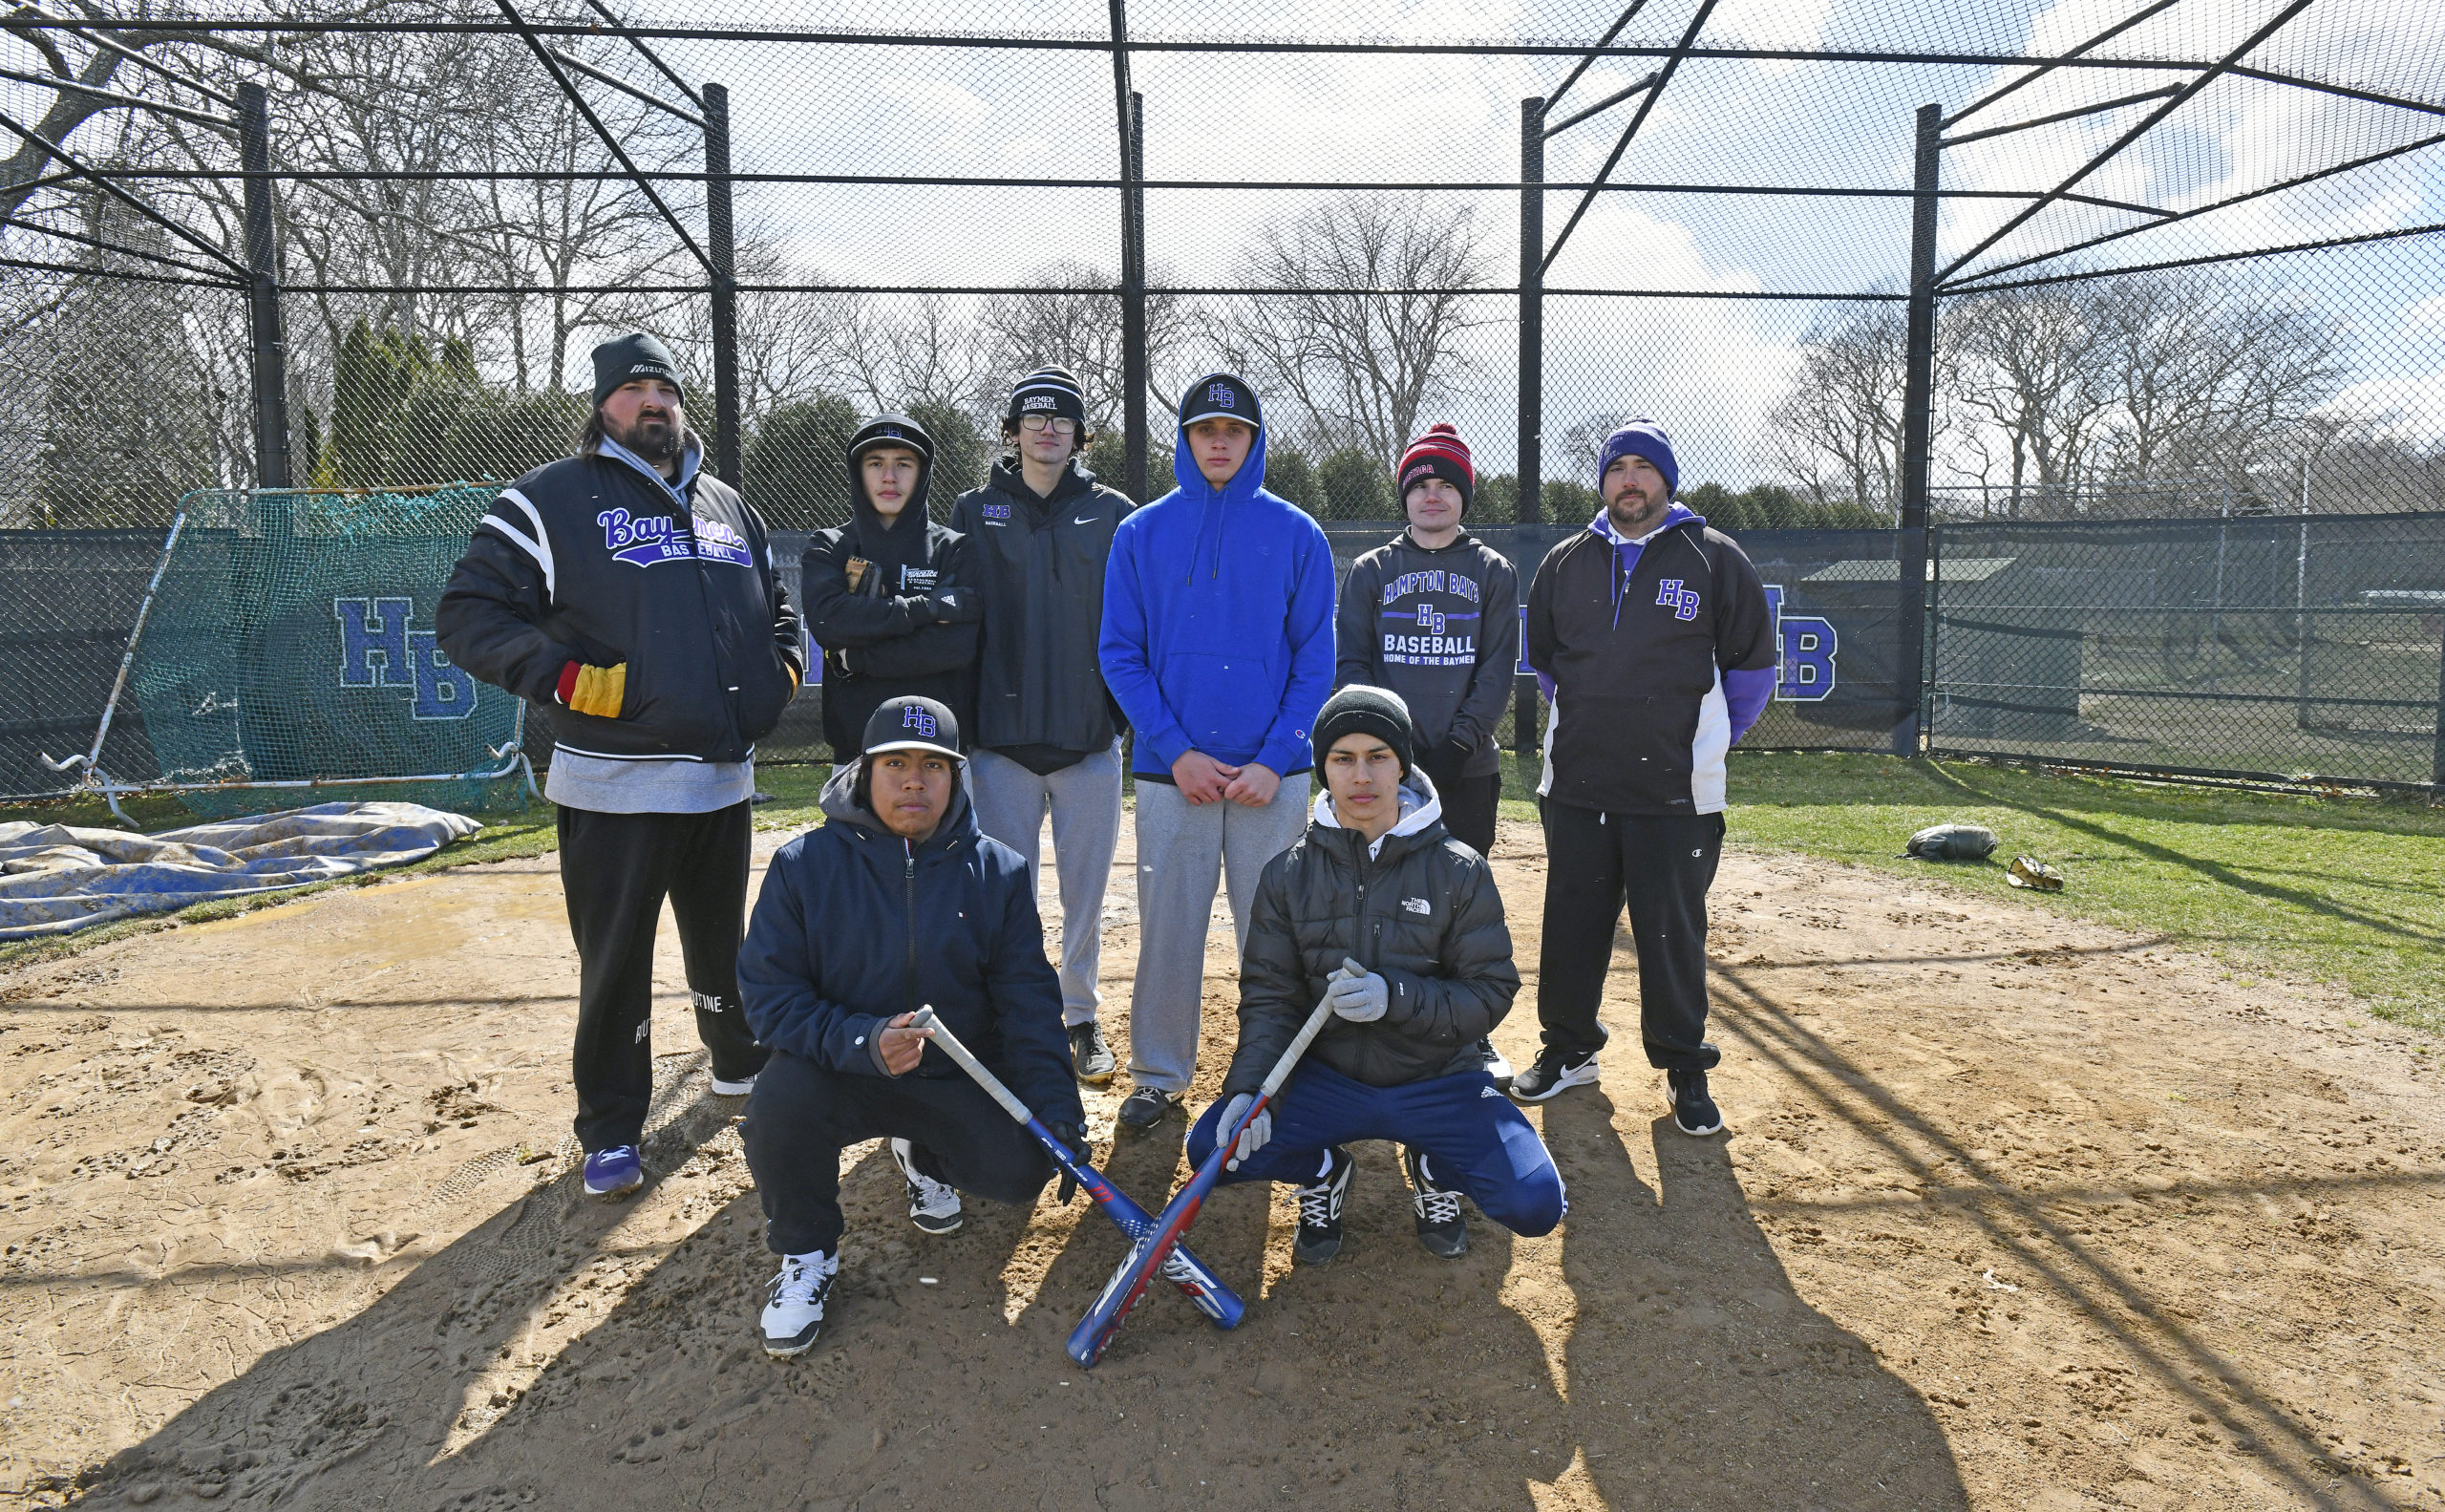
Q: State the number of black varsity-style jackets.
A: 1